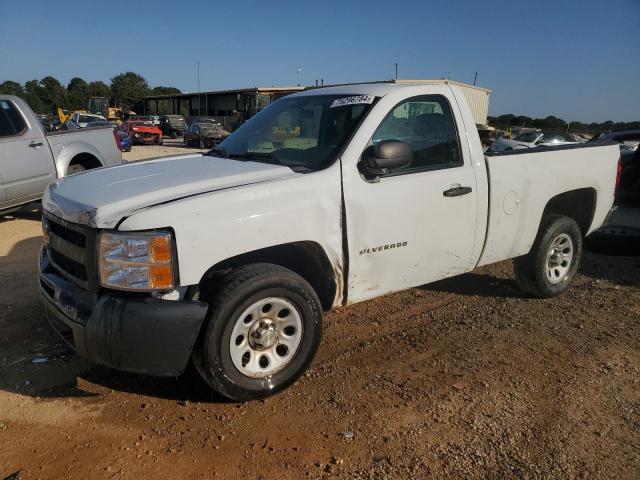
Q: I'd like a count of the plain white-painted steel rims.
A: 2